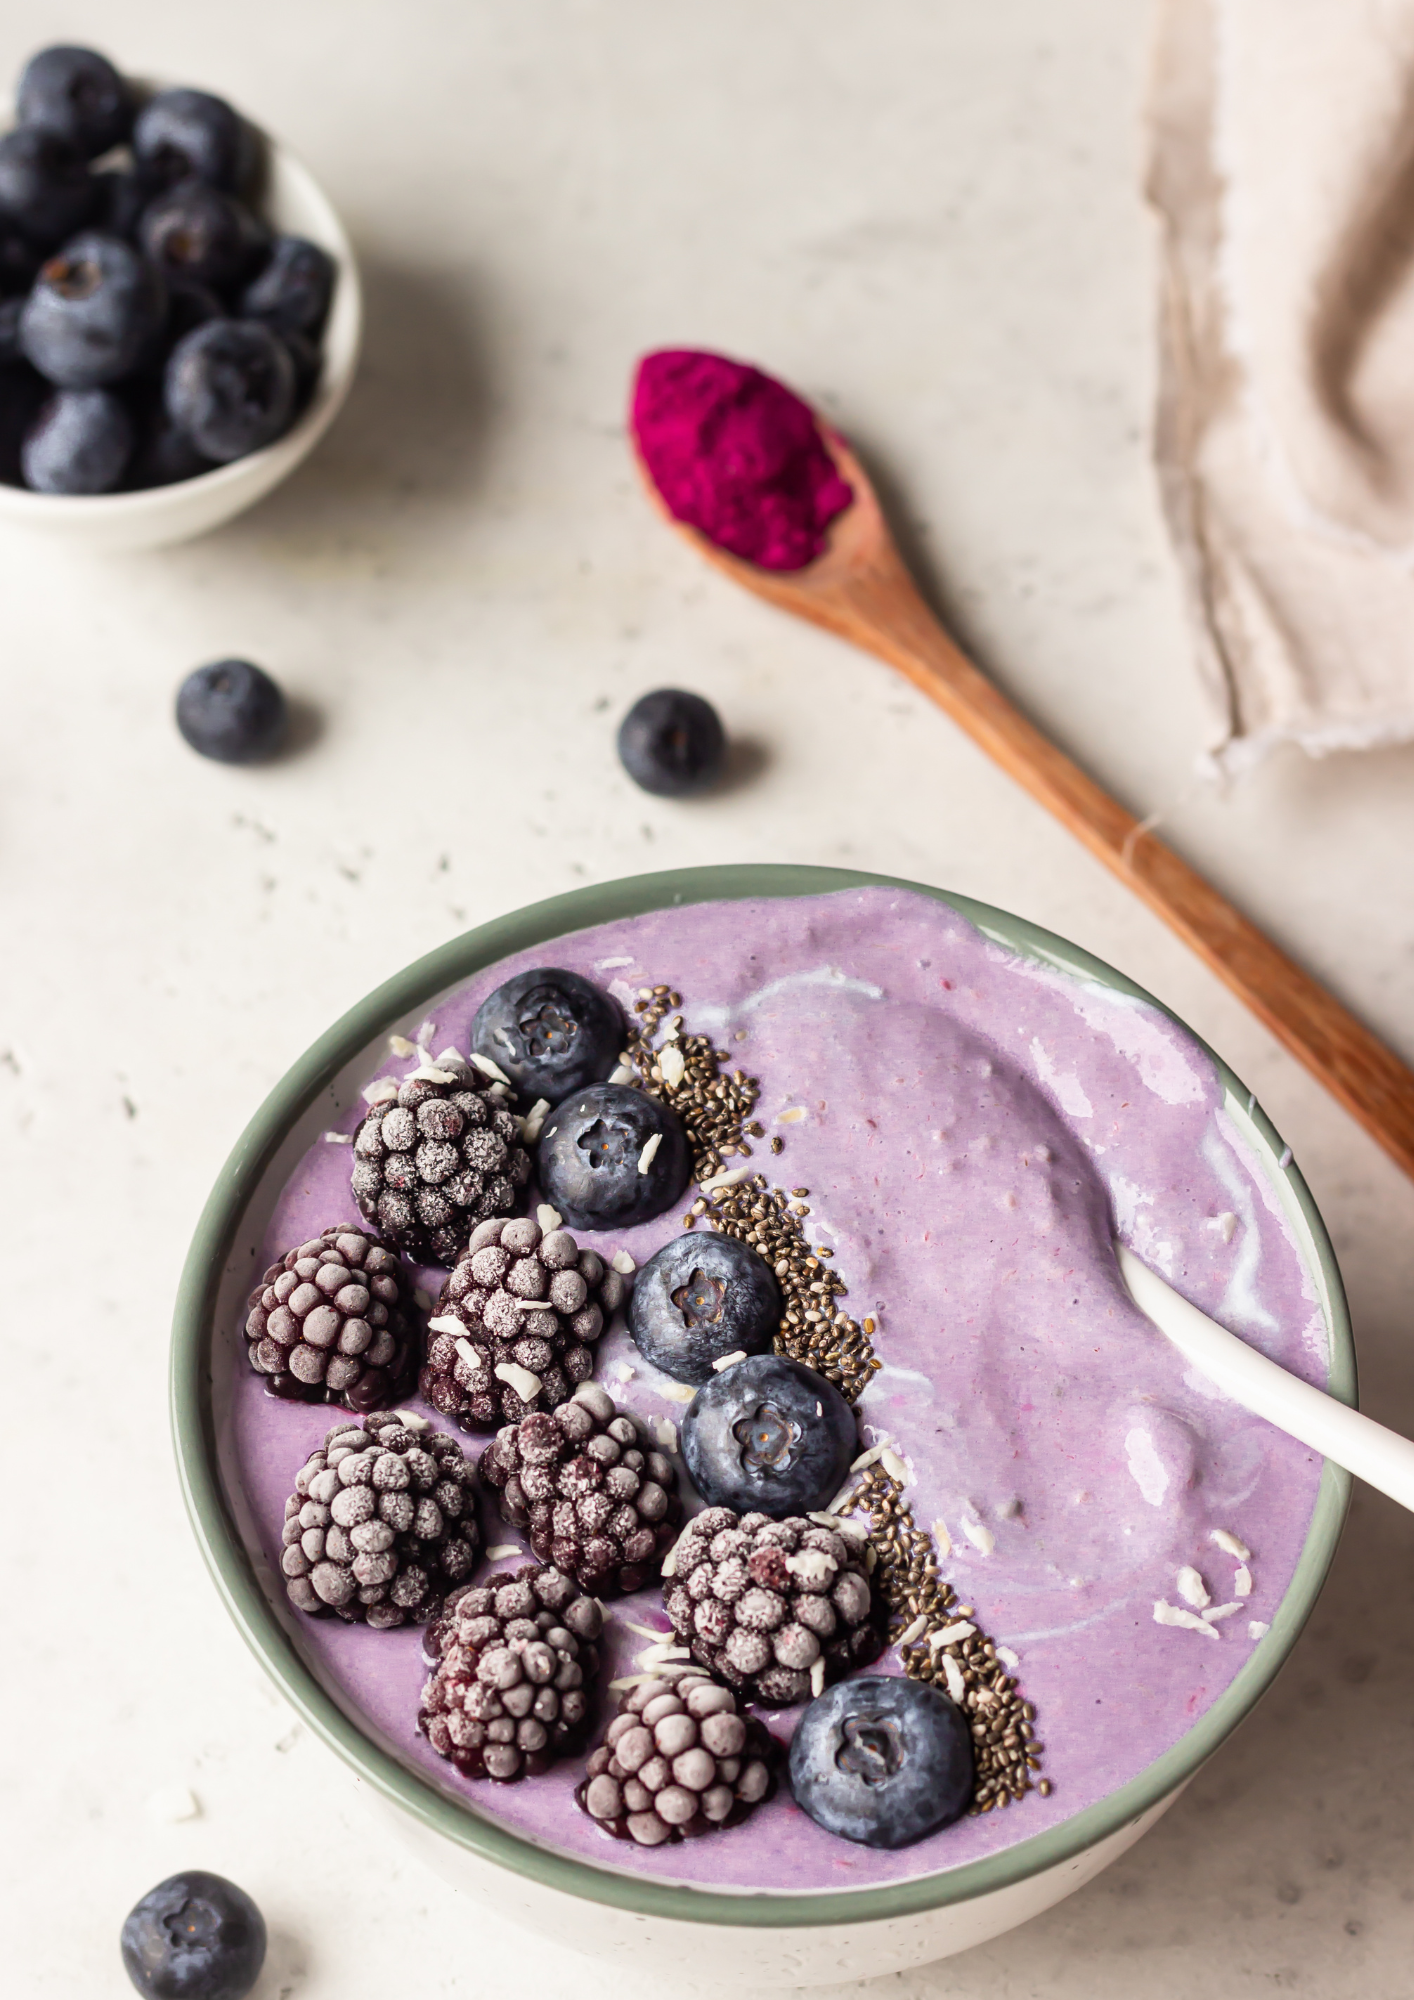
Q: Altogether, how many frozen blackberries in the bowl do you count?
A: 8